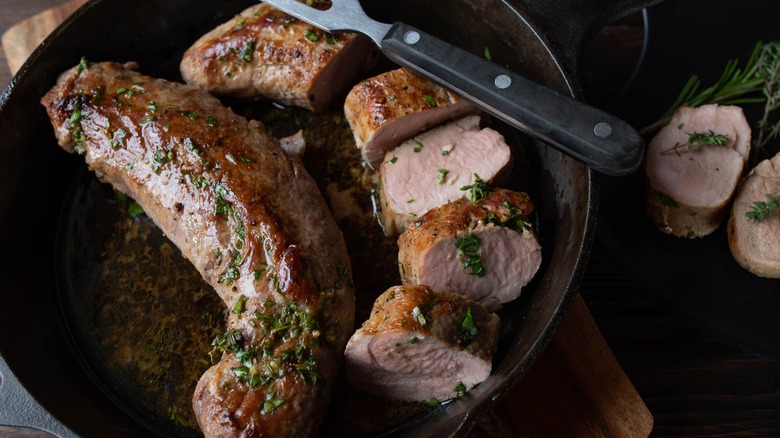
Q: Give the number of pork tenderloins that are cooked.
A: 2